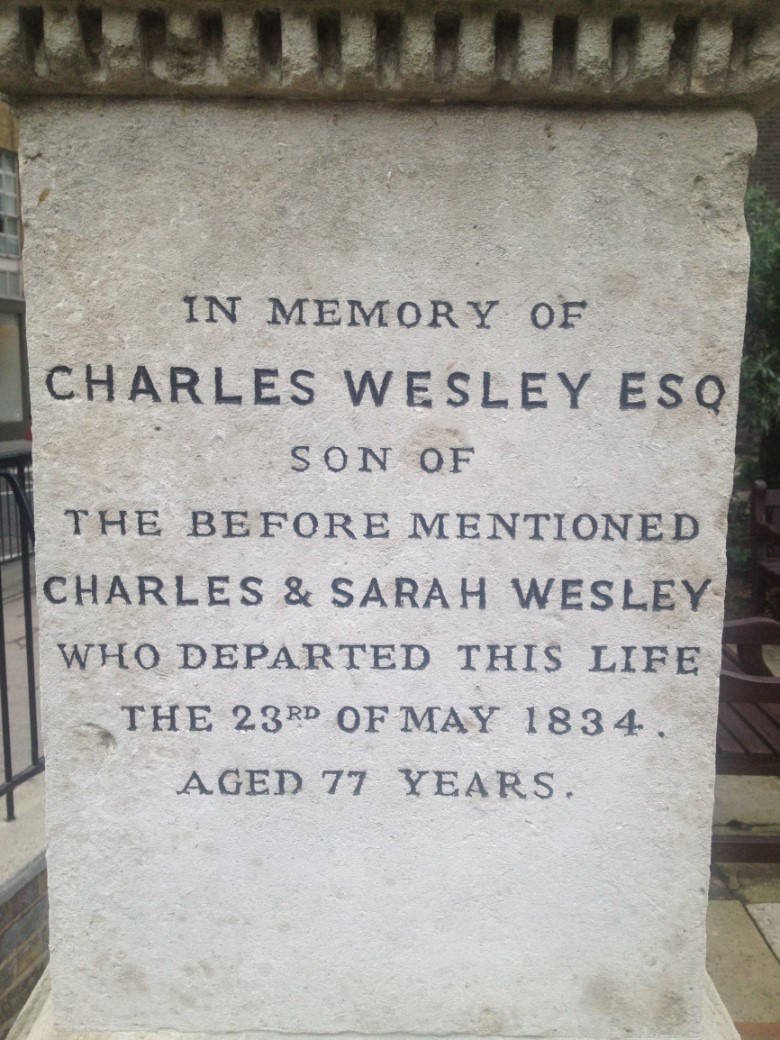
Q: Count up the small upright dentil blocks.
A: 14